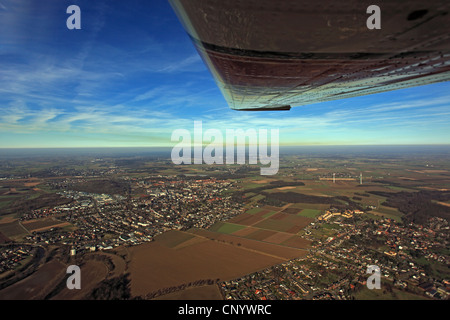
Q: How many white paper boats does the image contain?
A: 0